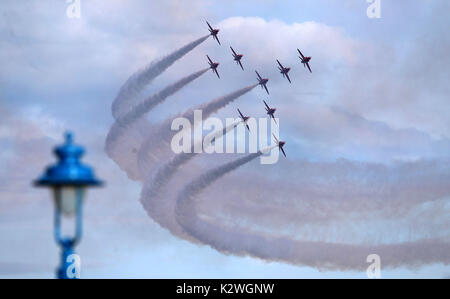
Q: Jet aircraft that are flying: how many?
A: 9